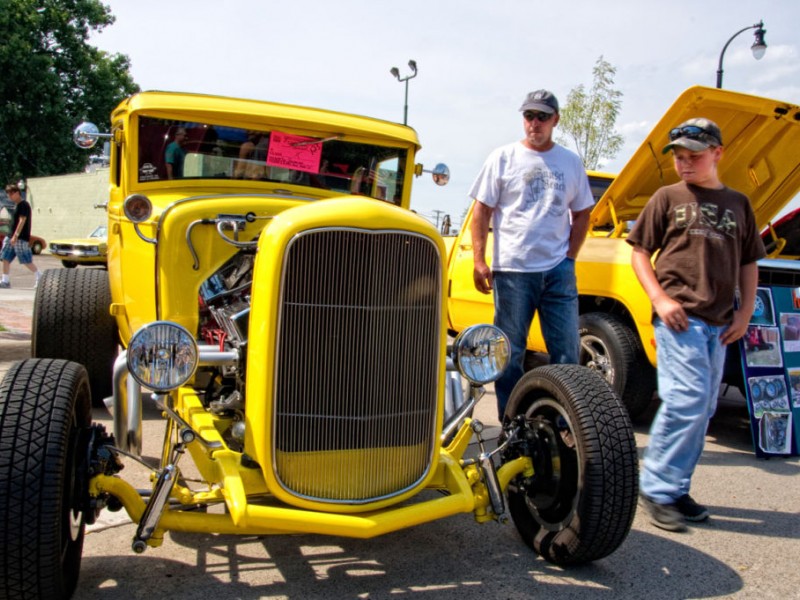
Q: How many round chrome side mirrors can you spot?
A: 2